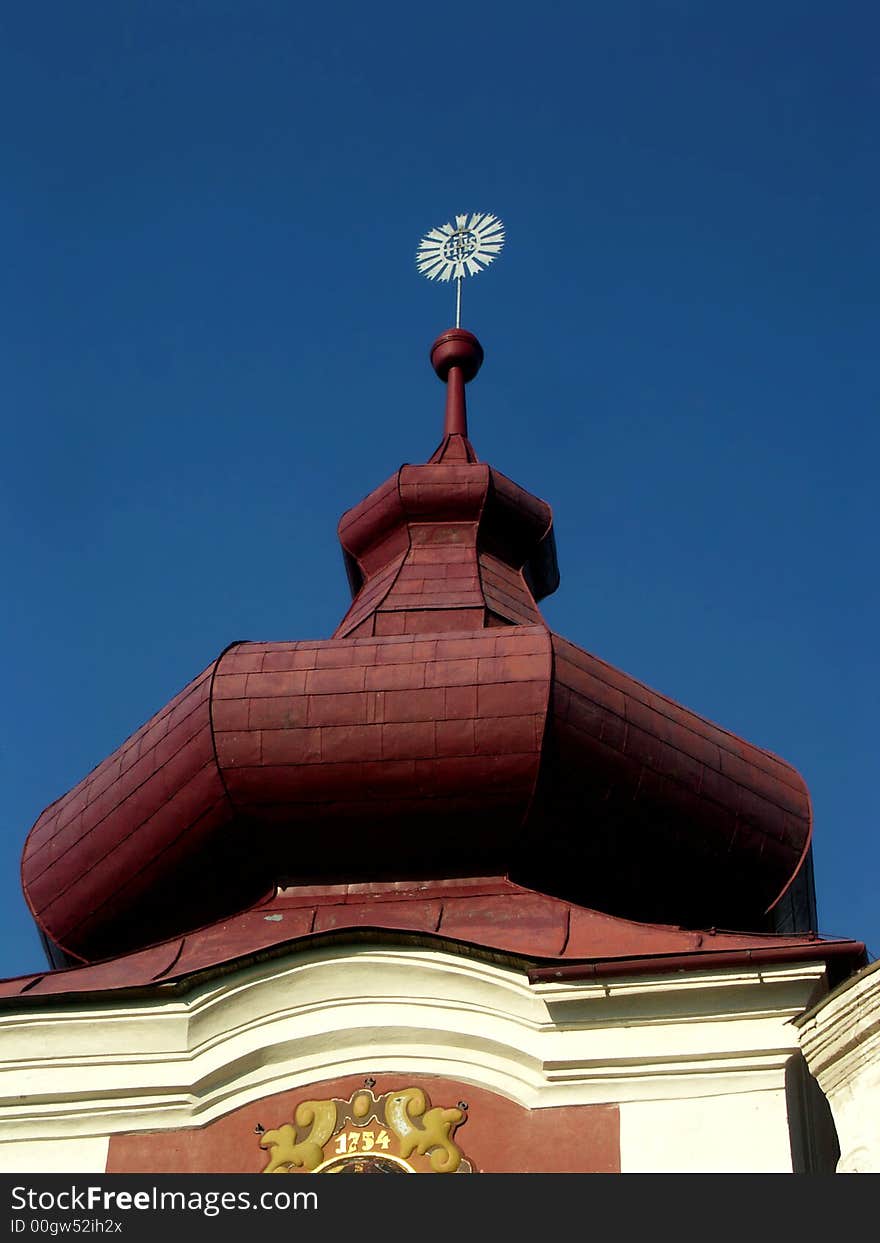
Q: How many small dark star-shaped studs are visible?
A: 3